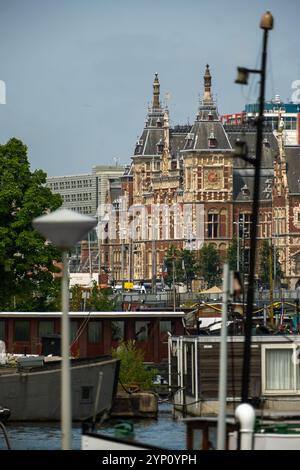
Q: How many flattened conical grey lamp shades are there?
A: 1